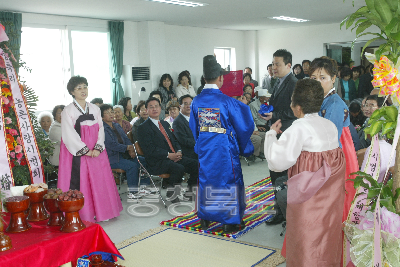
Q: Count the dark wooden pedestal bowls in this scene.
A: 4